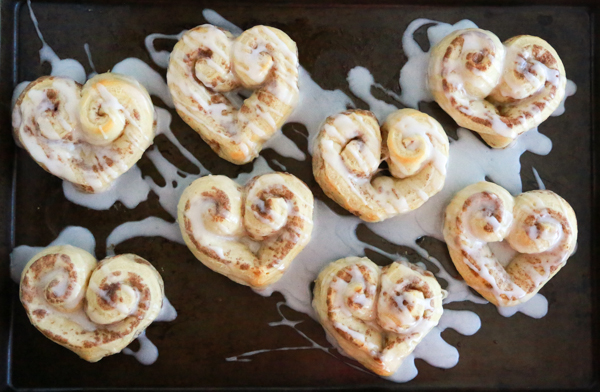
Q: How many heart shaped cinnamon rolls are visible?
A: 8